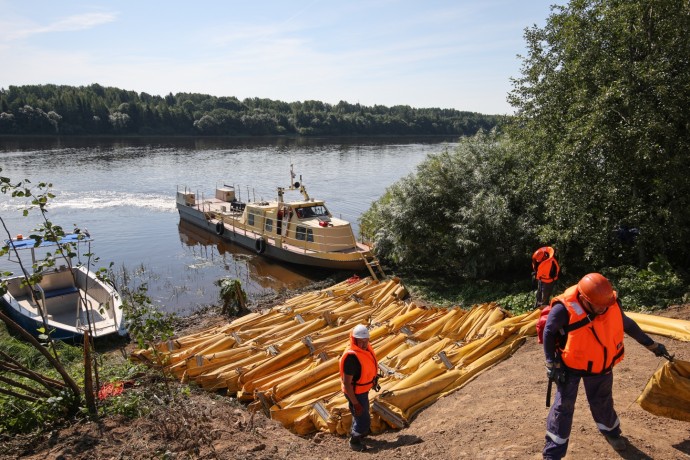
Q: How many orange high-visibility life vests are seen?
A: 3